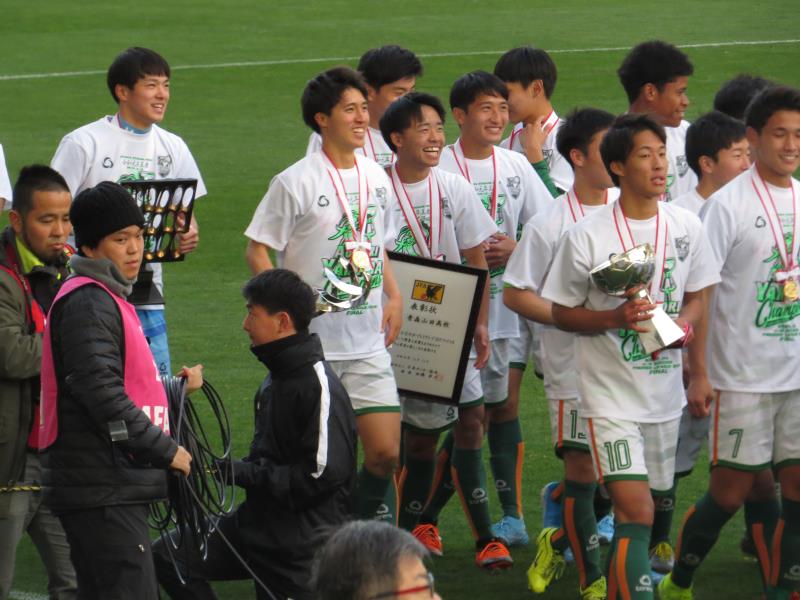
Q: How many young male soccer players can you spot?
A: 12